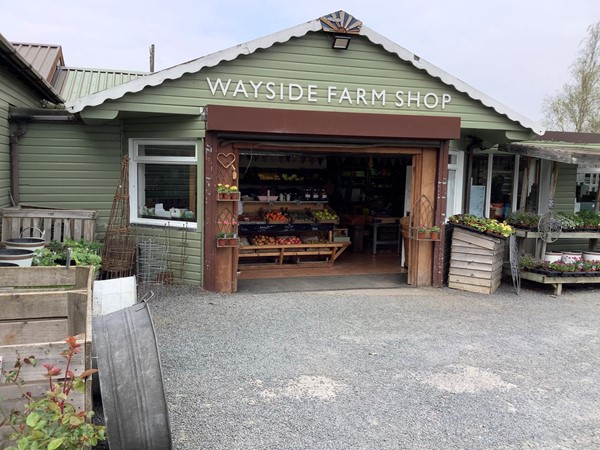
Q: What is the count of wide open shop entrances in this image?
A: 1